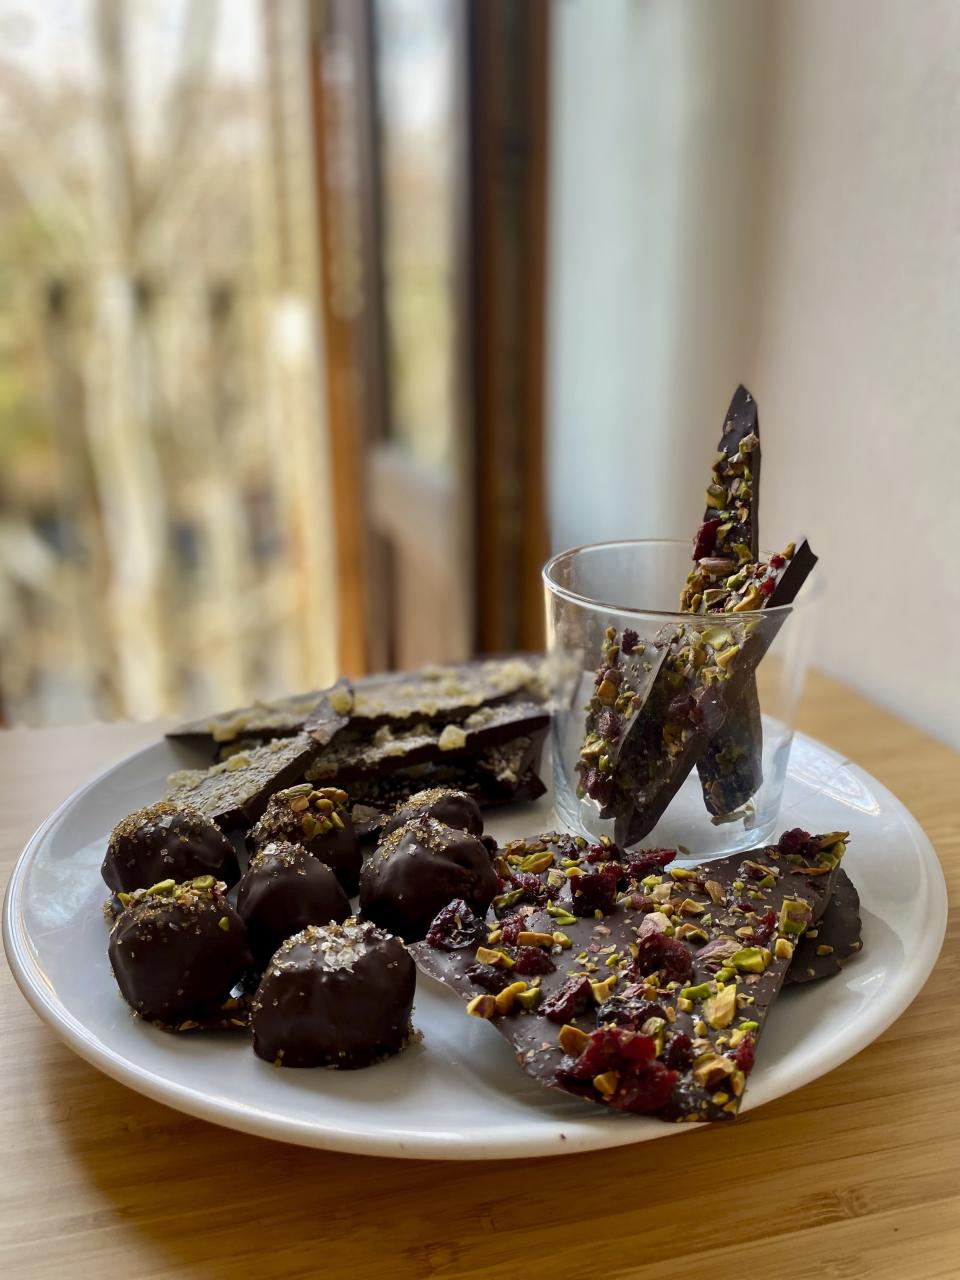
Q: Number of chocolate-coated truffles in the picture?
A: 7